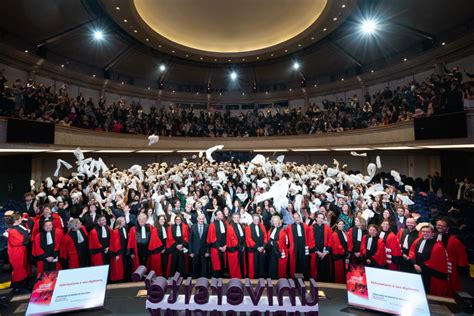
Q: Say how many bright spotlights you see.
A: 5